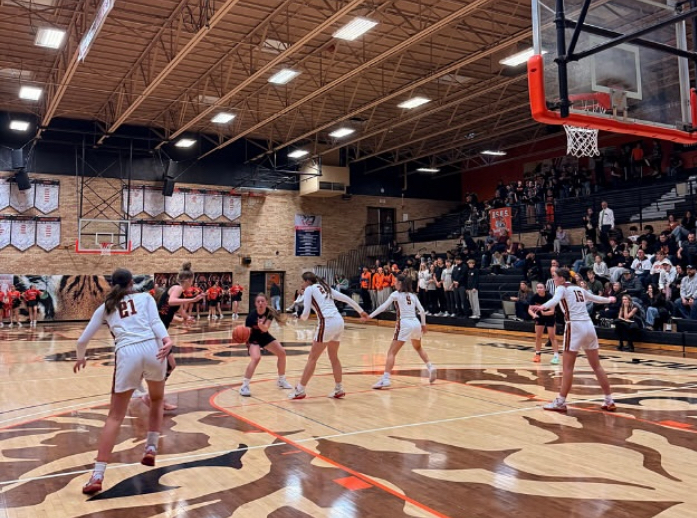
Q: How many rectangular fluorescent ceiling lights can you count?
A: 13